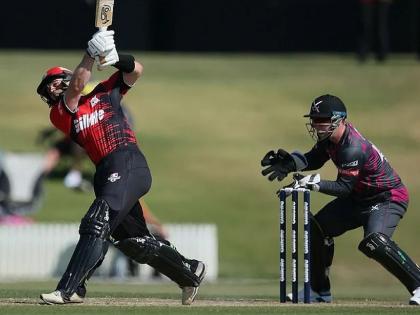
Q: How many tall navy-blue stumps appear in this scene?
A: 3